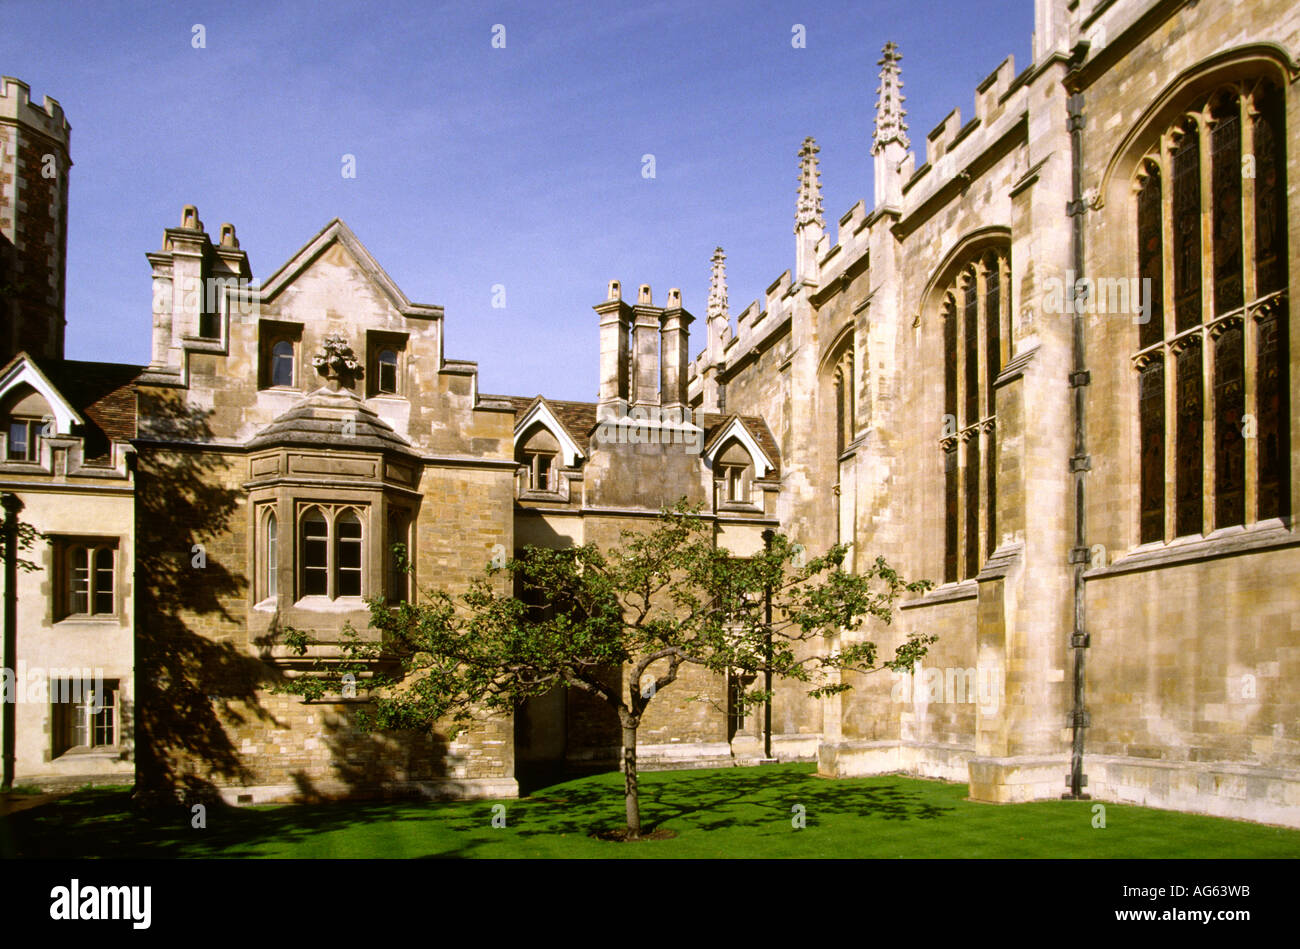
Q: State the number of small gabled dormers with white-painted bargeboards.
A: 3